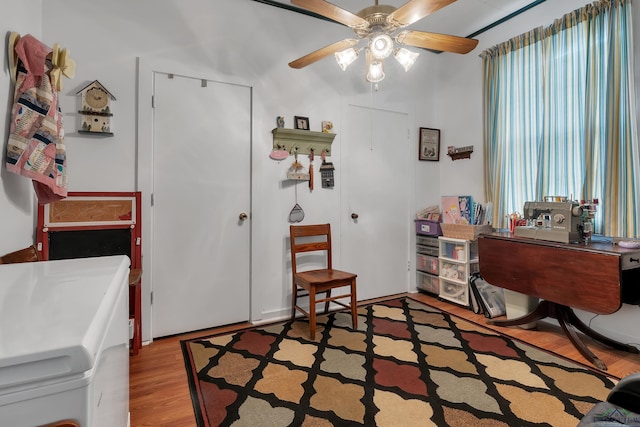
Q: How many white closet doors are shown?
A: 2